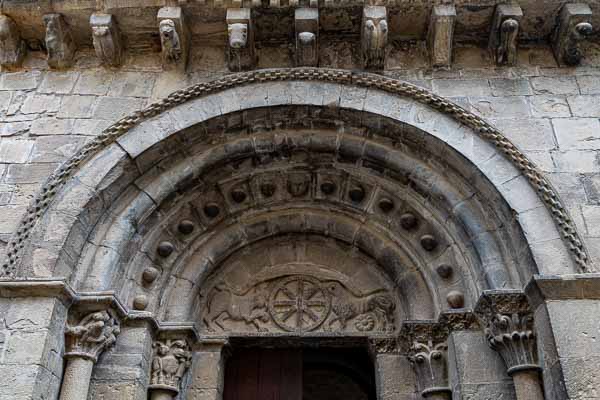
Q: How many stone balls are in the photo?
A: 14